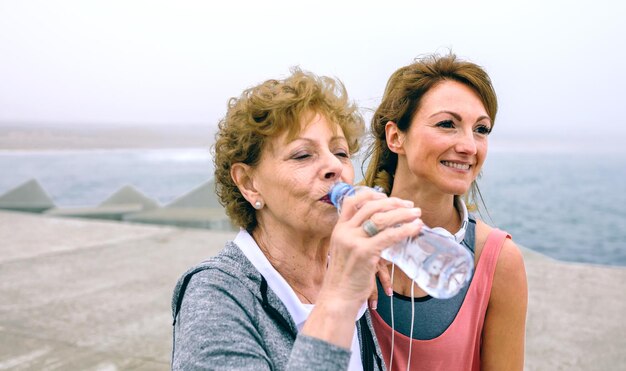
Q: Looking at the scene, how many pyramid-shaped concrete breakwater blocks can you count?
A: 3